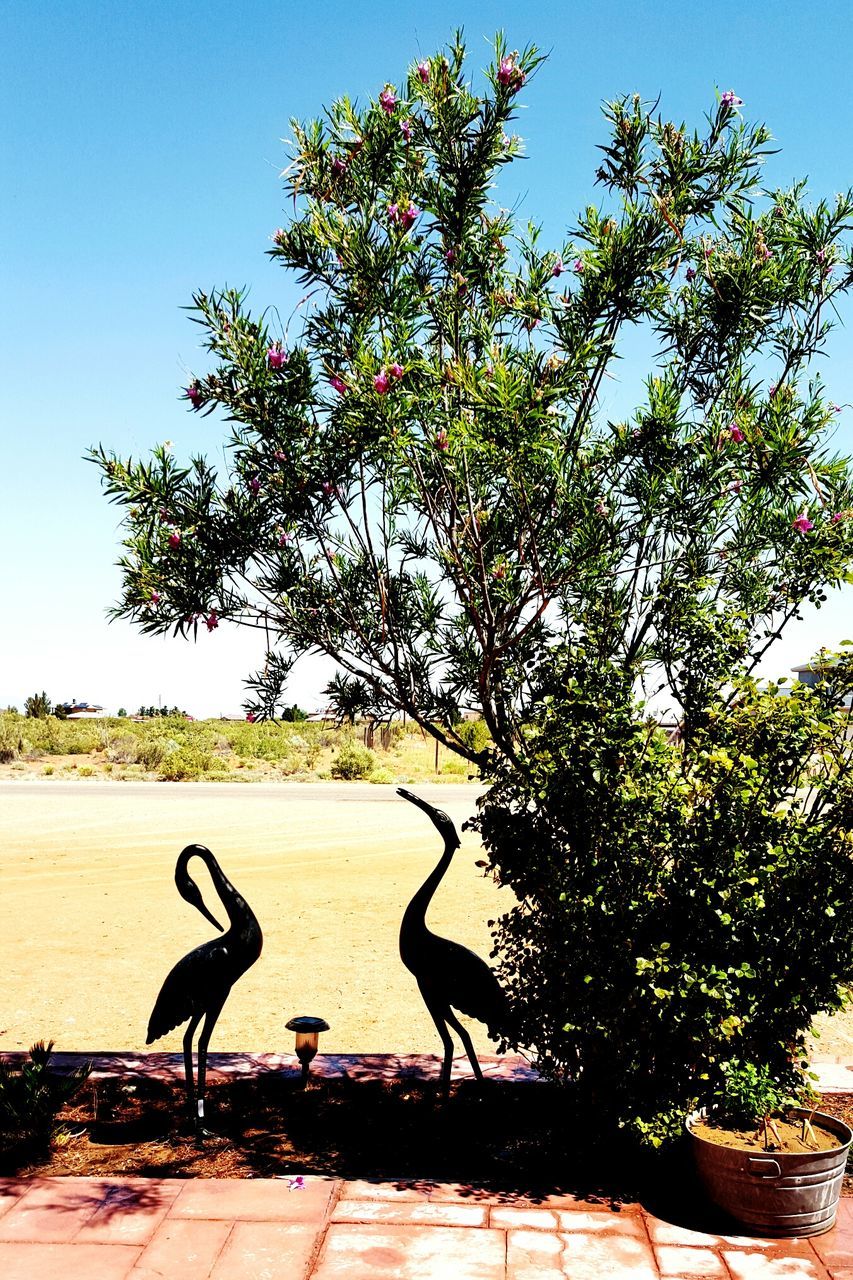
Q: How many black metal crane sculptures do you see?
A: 2